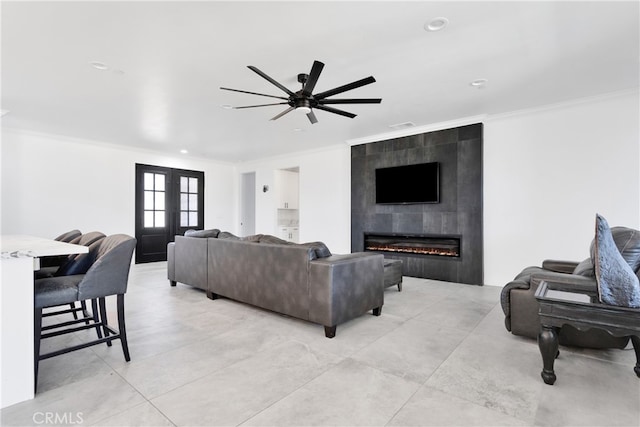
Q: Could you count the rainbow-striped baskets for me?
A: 0